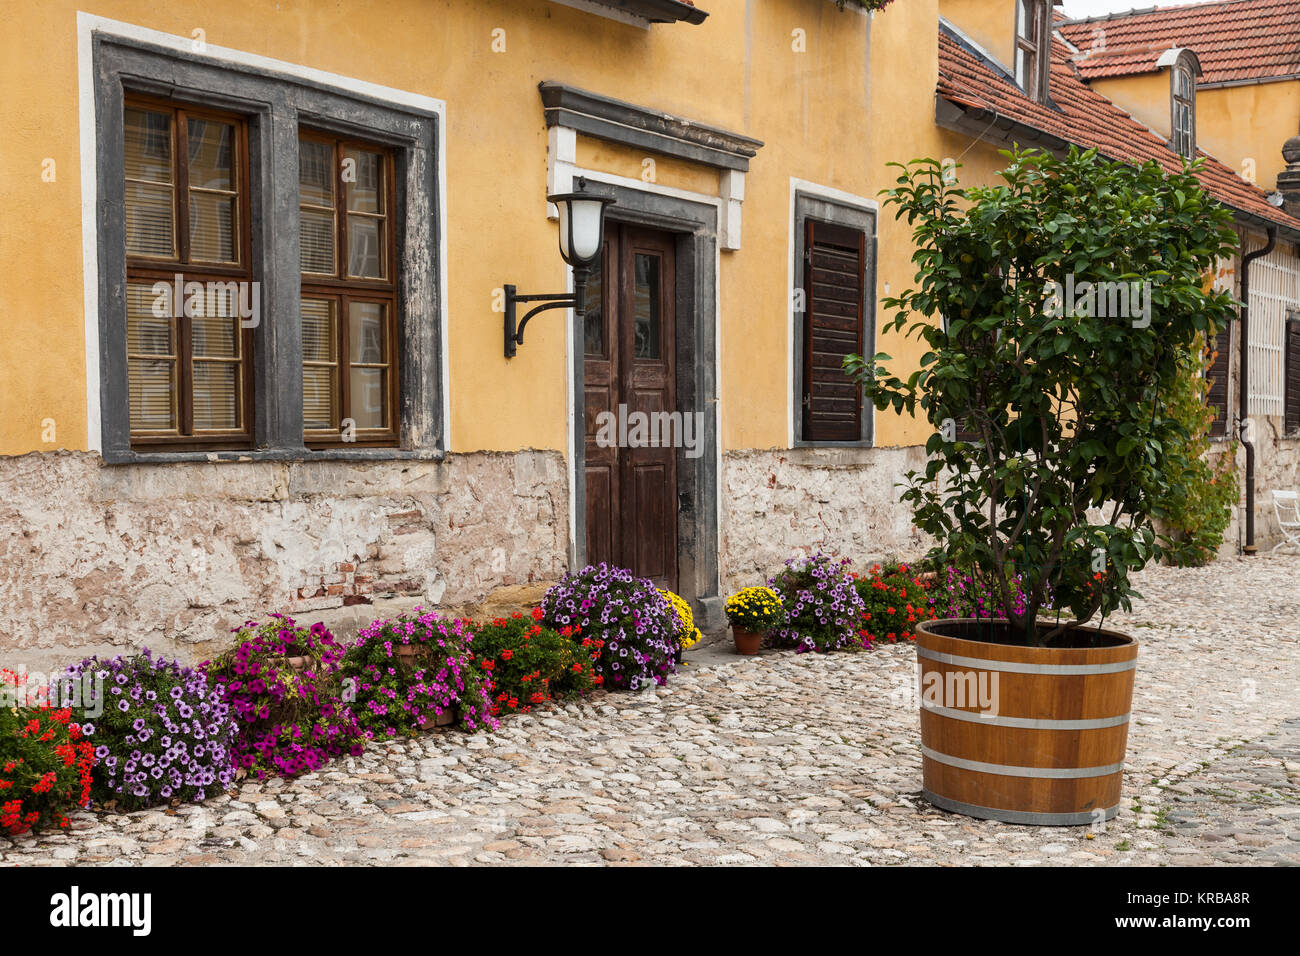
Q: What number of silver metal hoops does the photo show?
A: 4